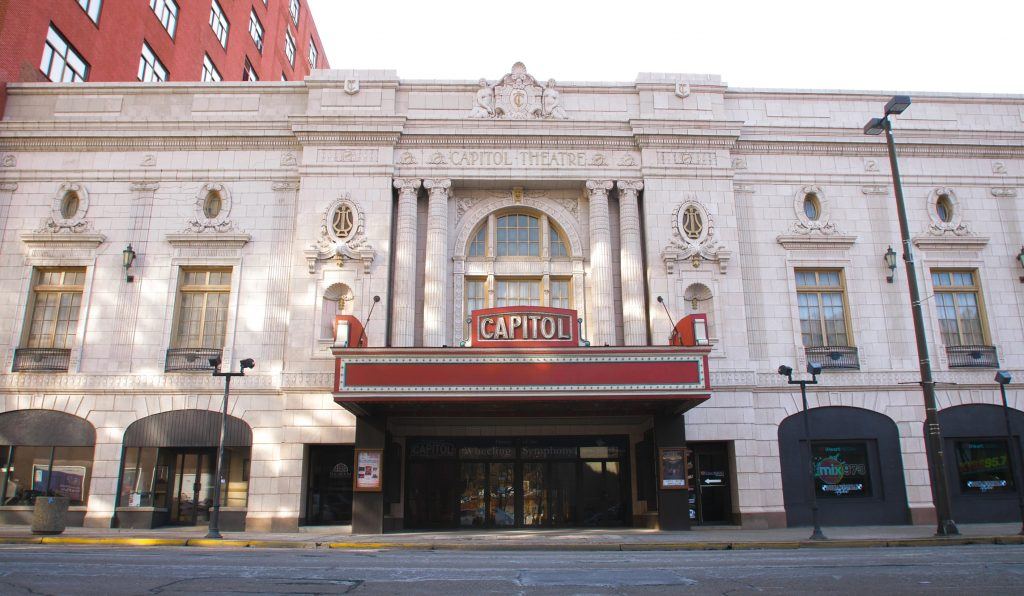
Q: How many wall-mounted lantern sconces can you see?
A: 3